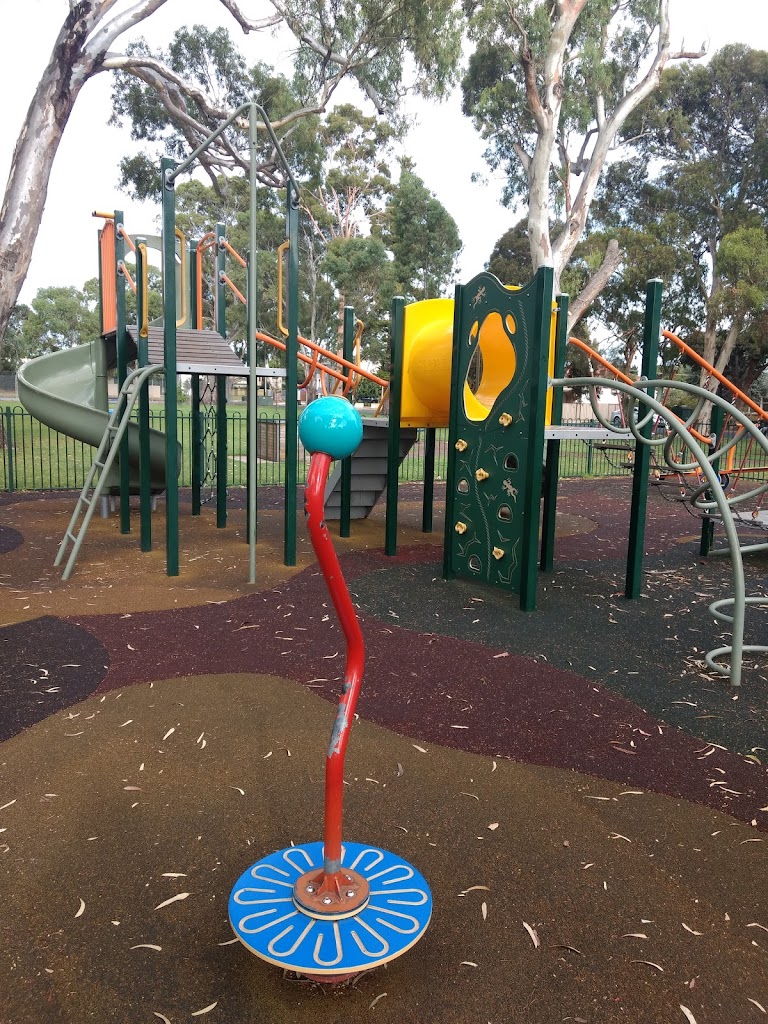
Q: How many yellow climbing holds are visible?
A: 5